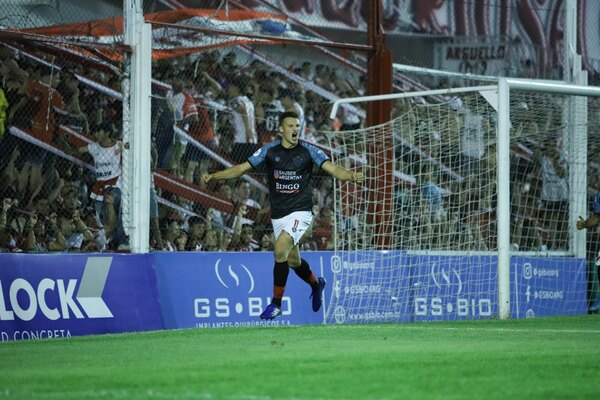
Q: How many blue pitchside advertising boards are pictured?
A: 3